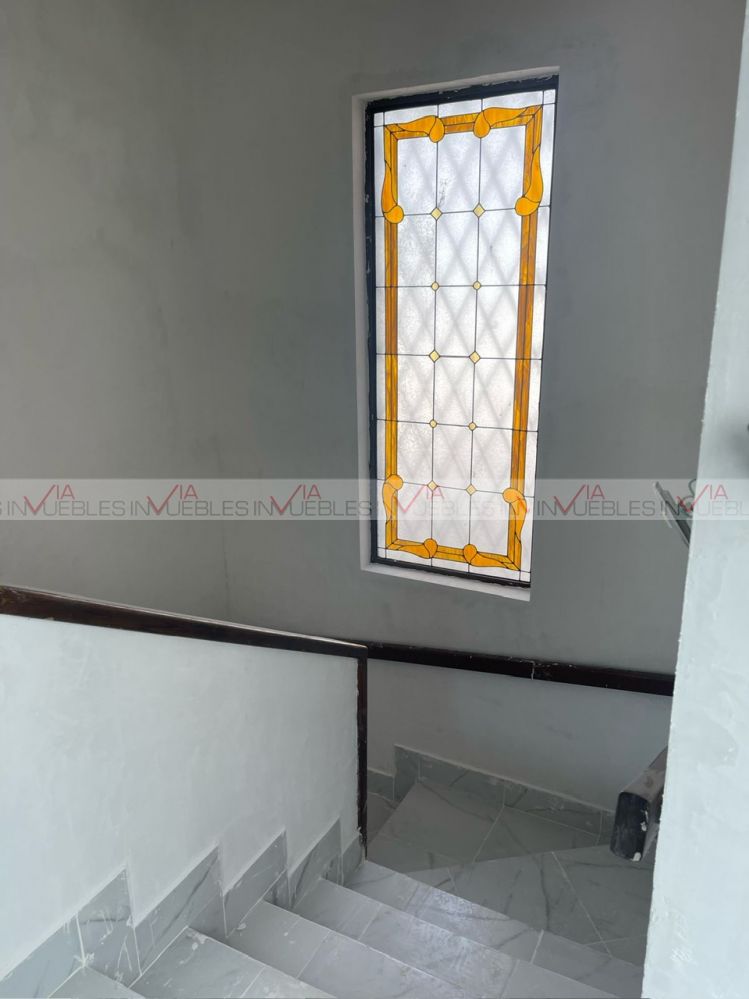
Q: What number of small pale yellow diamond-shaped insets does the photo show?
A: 10